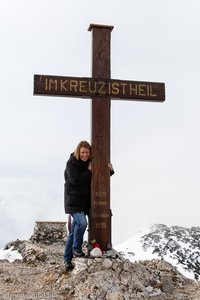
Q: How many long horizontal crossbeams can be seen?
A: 1